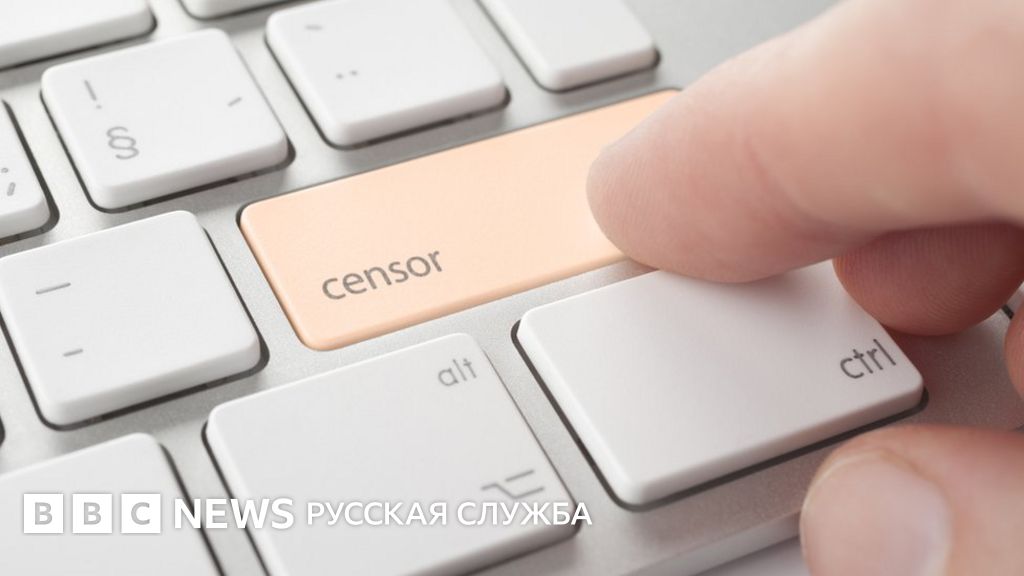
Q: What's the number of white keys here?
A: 10